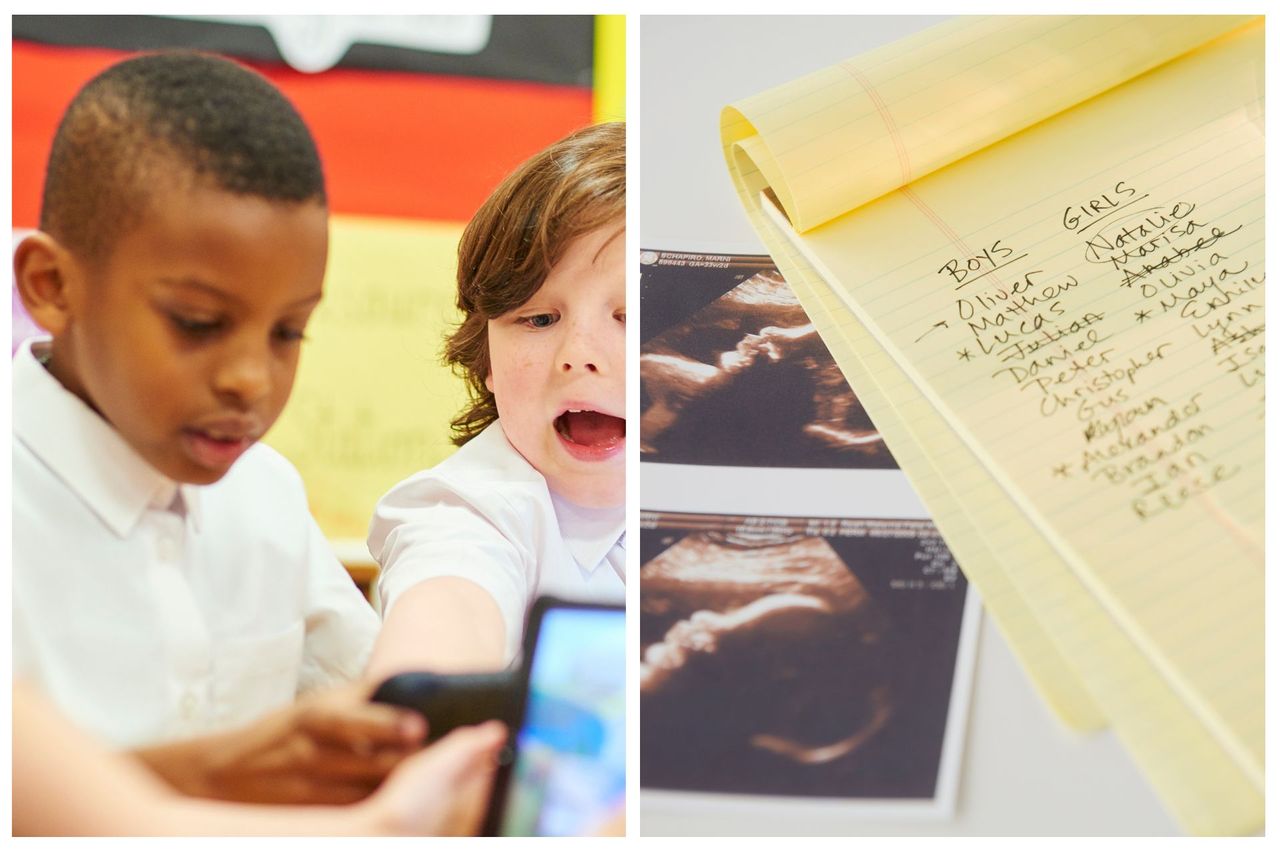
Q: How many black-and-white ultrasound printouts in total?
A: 2